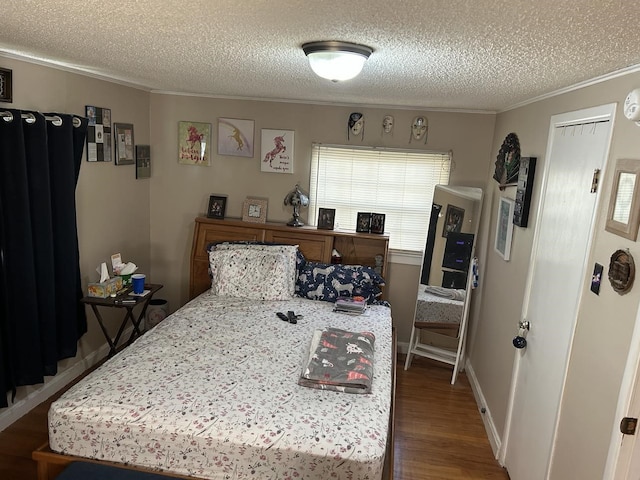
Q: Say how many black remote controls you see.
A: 2